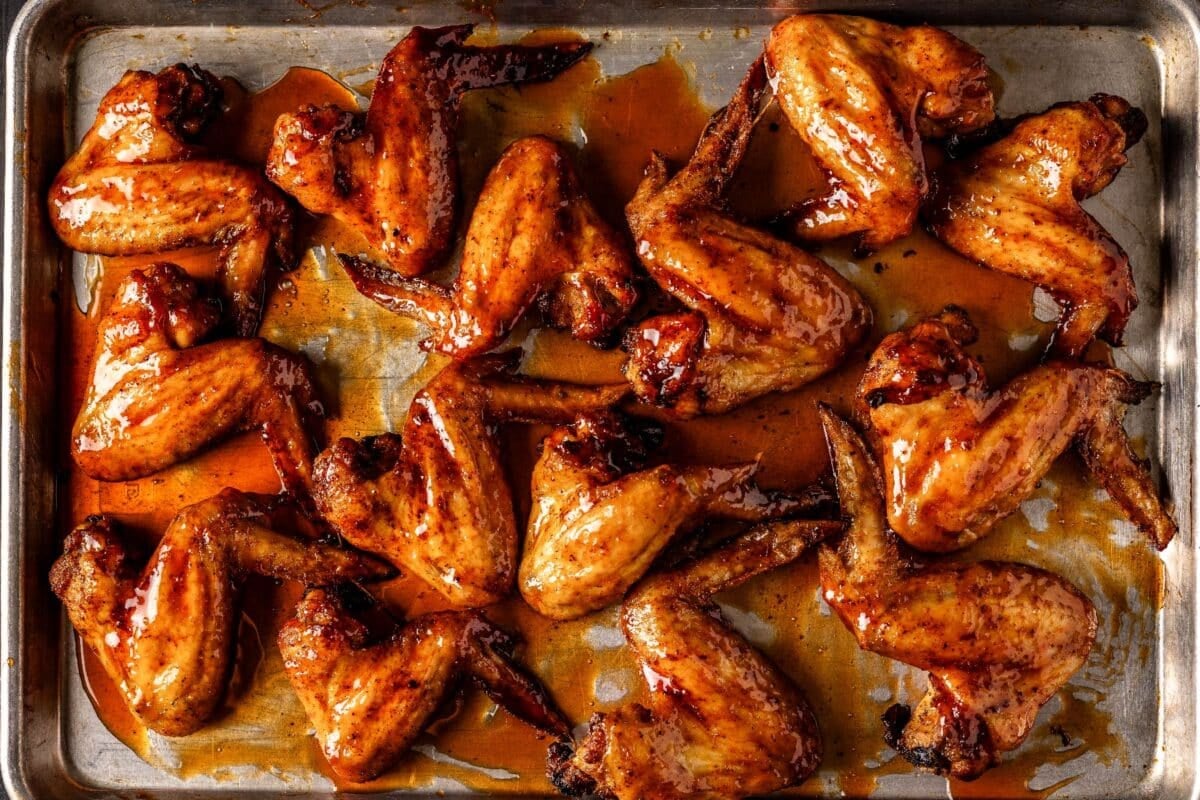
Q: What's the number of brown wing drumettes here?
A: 14